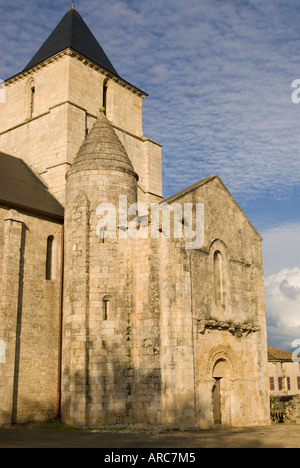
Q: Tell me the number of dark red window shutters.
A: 4